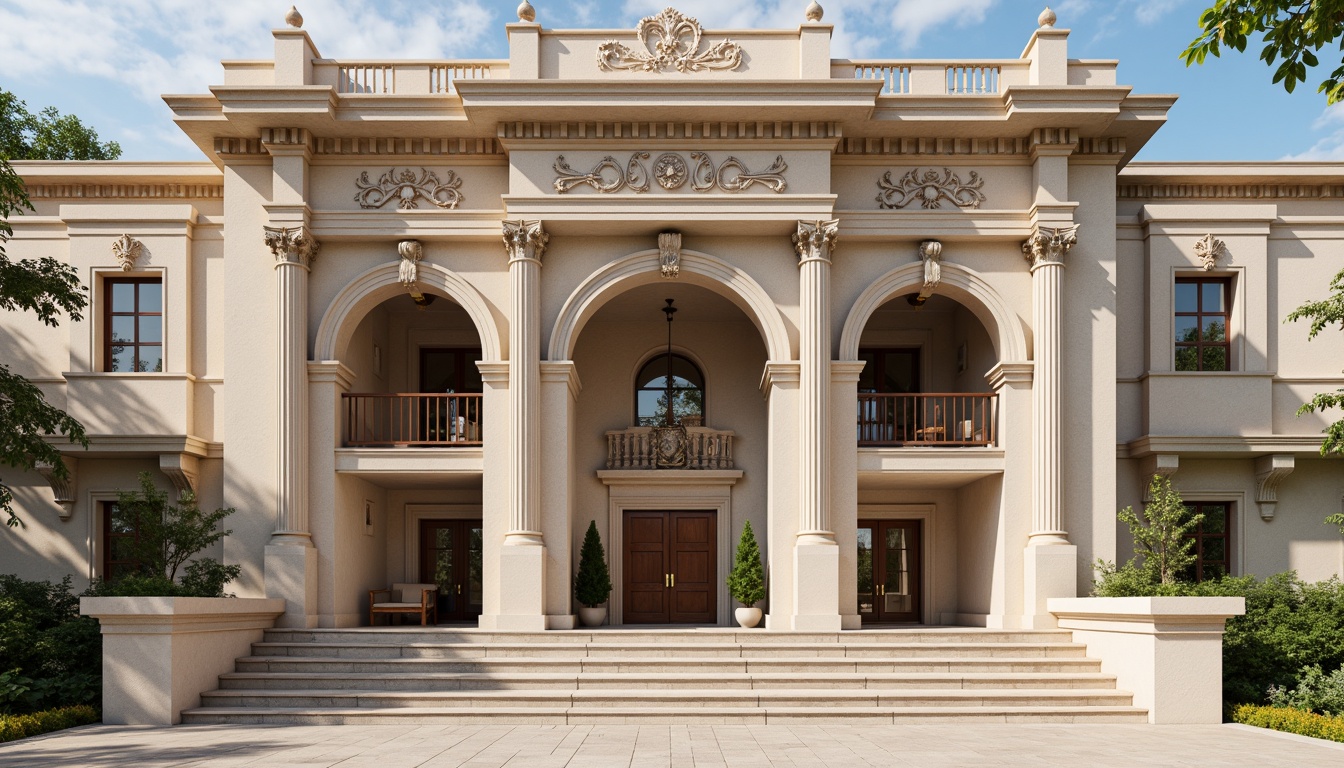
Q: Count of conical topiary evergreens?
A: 2